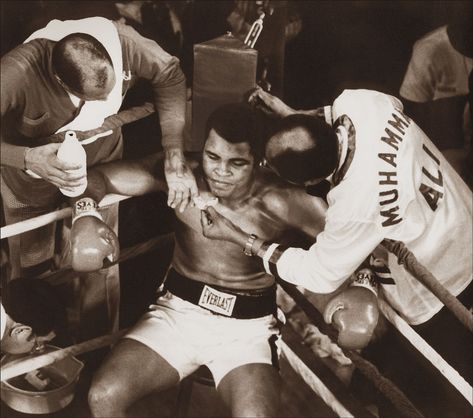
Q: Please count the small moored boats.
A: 0